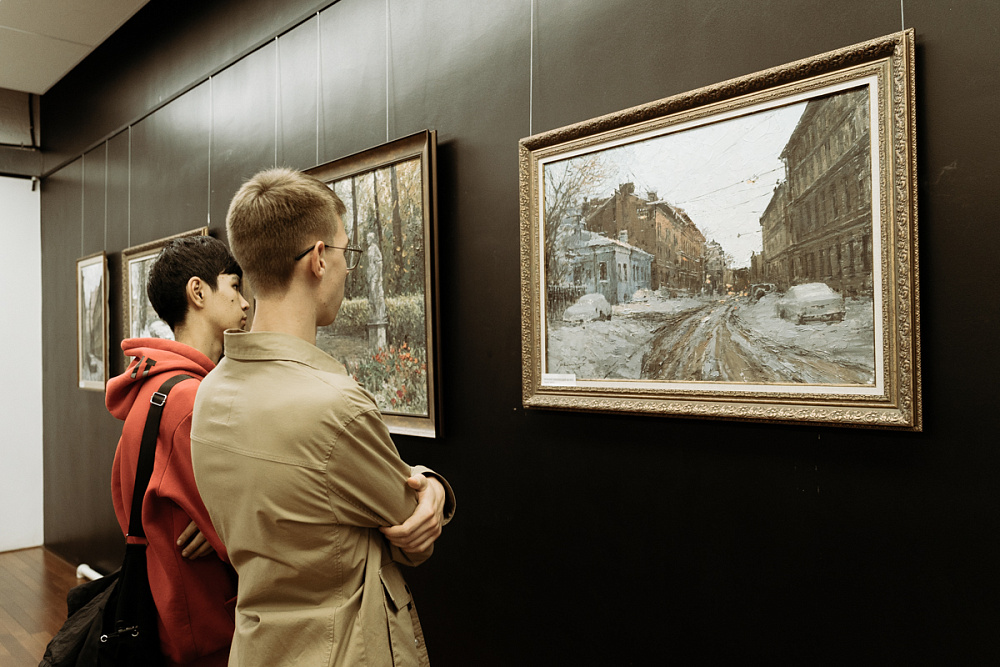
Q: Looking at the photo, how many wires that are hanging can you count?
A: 9